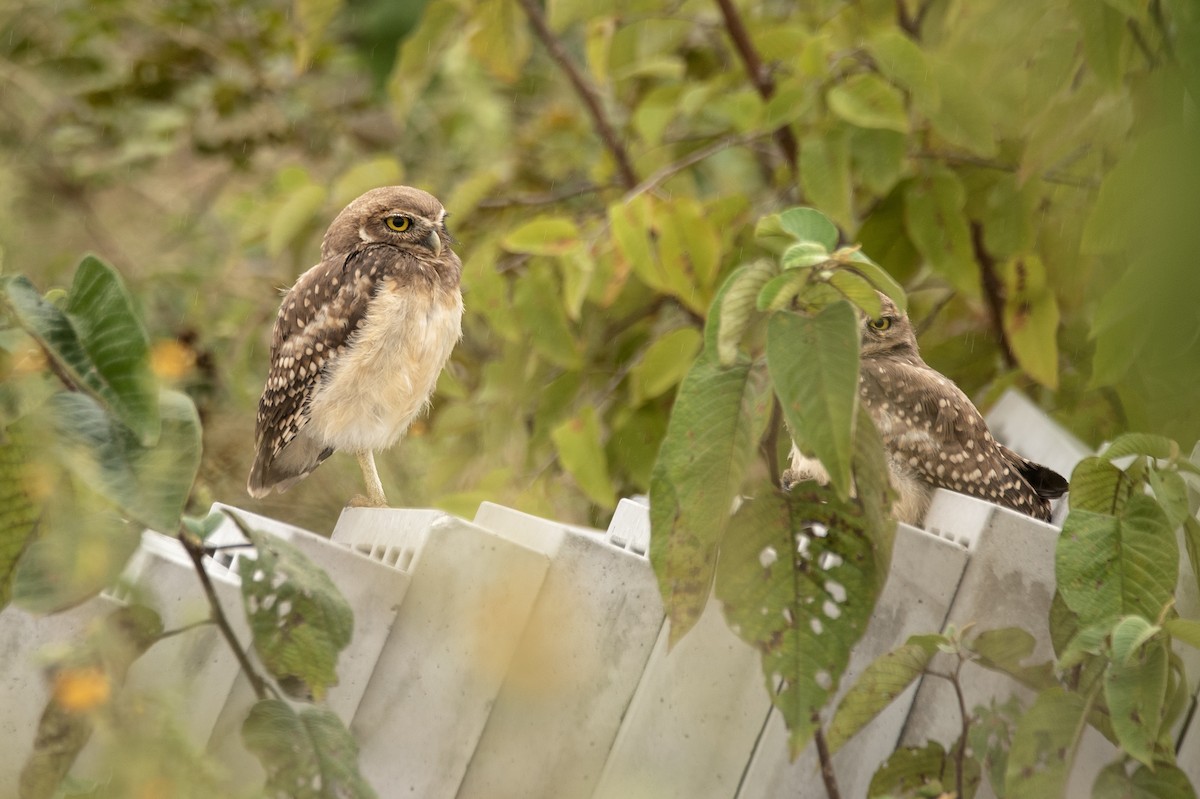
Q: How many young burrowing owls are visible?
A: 2